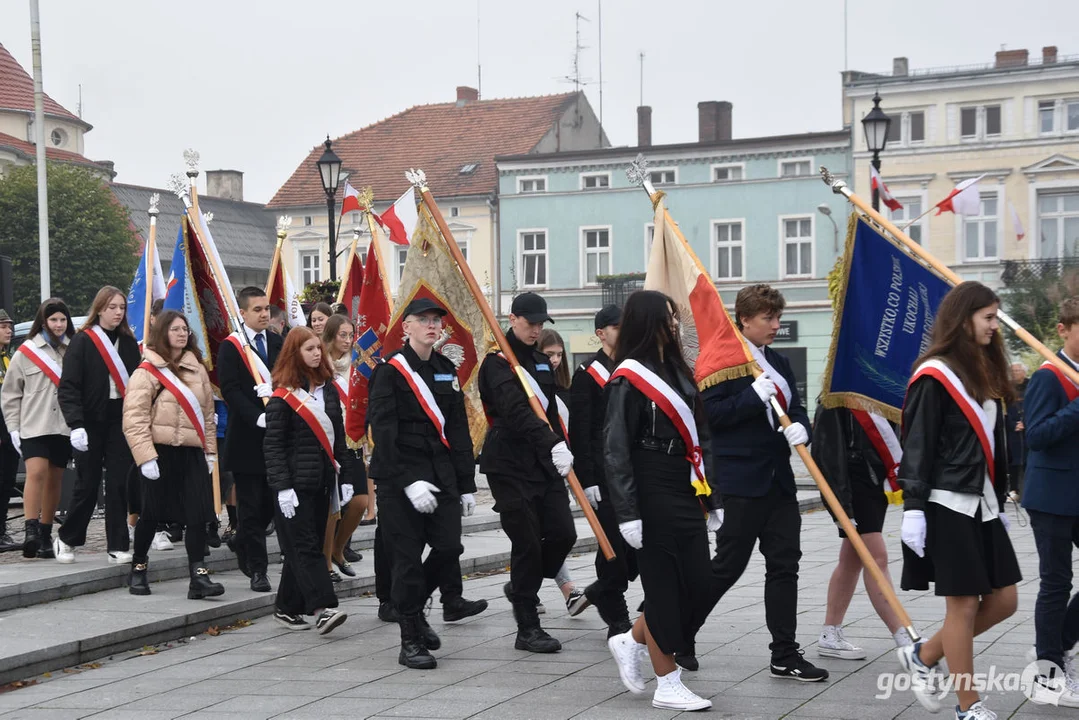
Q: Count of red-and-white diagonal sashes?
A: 15